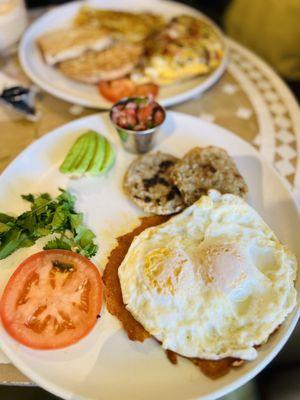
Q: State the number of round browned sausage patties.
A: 2